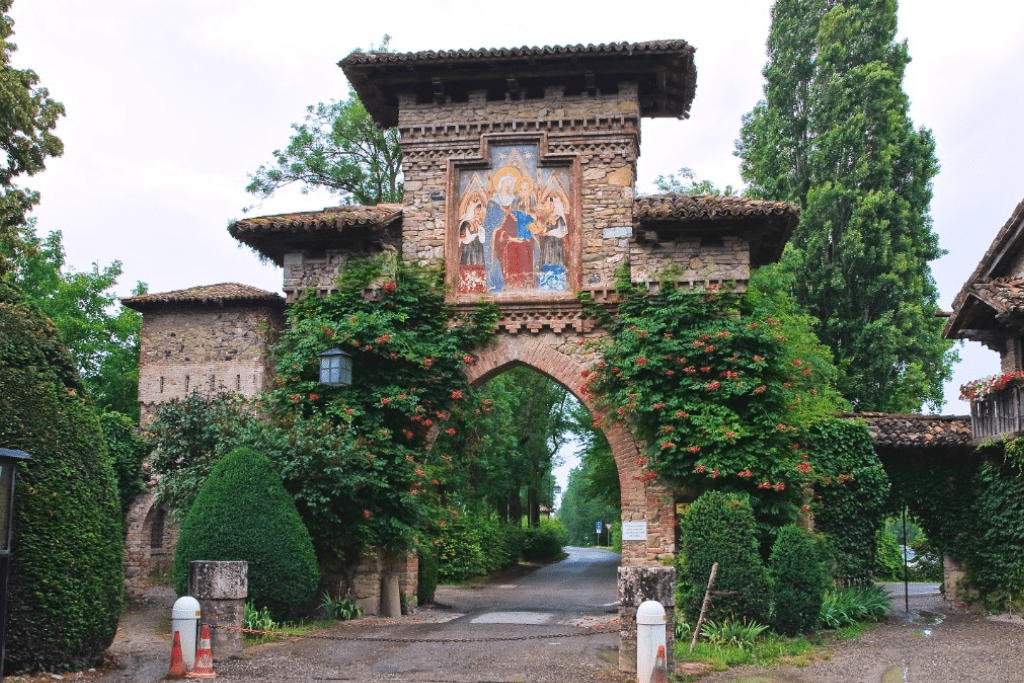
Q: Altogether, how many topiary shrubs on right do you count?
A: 2